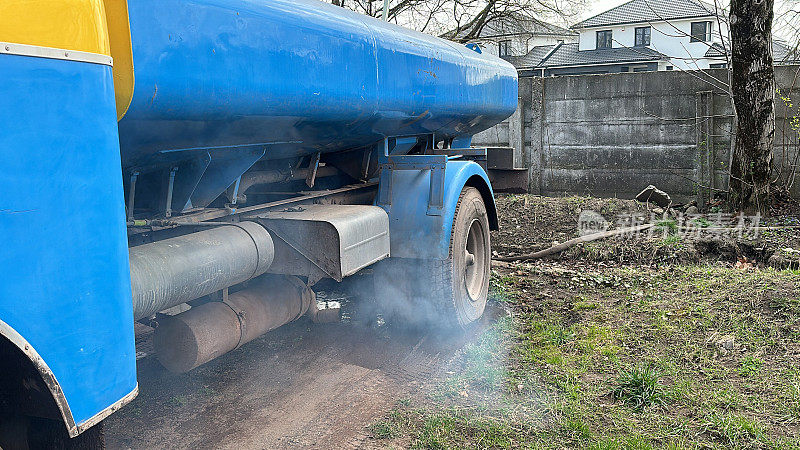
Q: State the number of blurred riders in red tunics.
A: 0